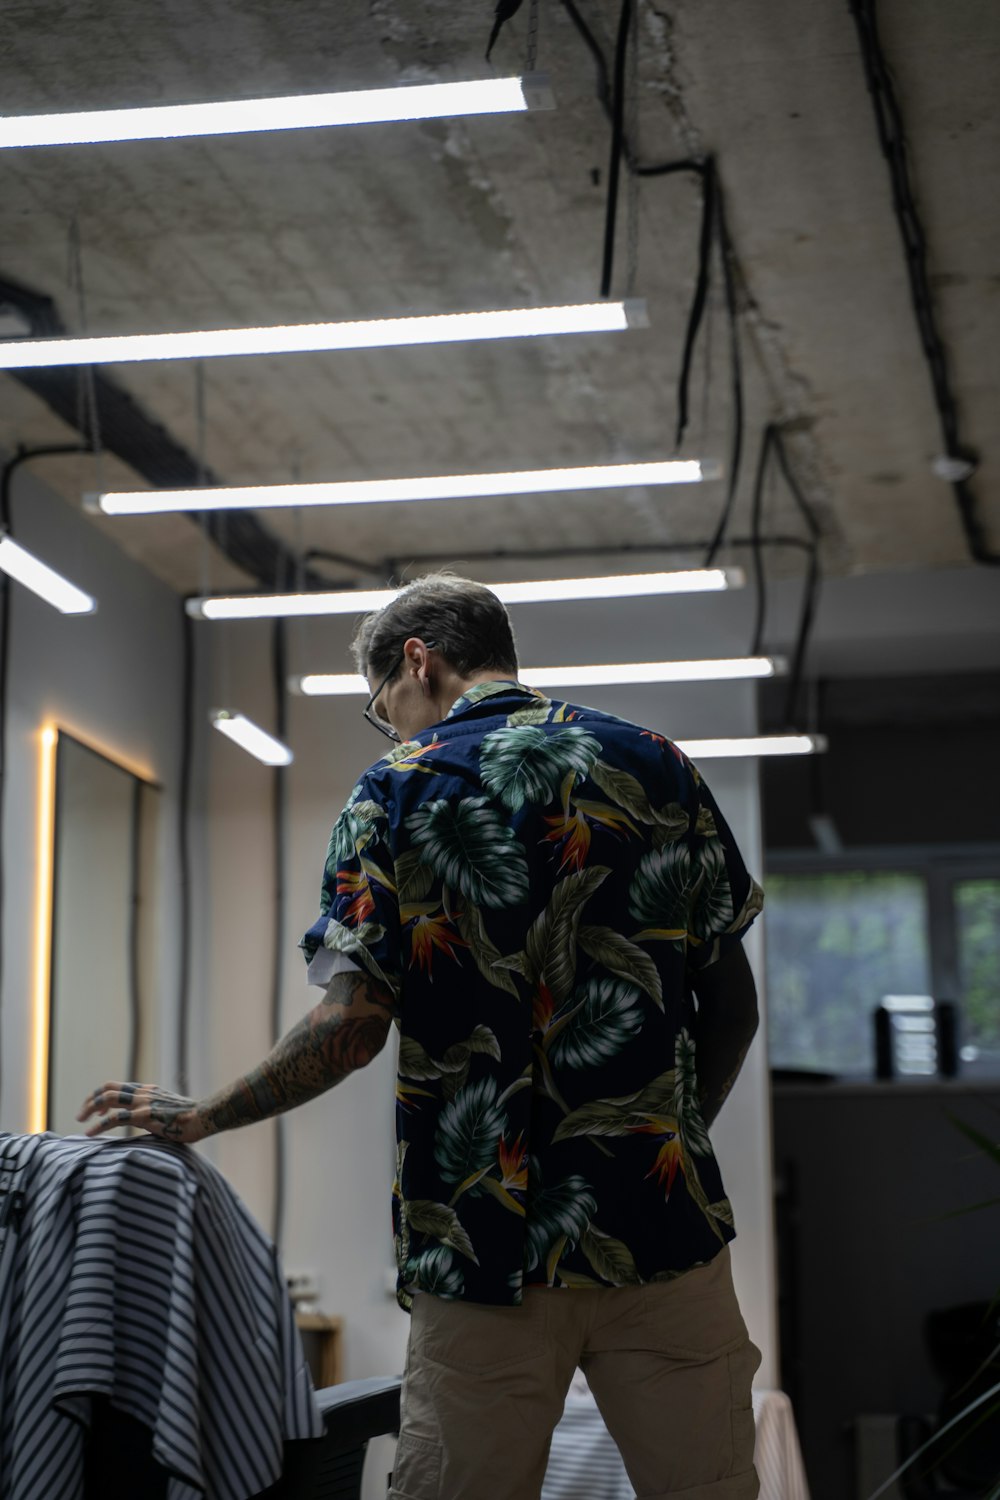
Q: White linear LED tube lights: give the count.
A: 8